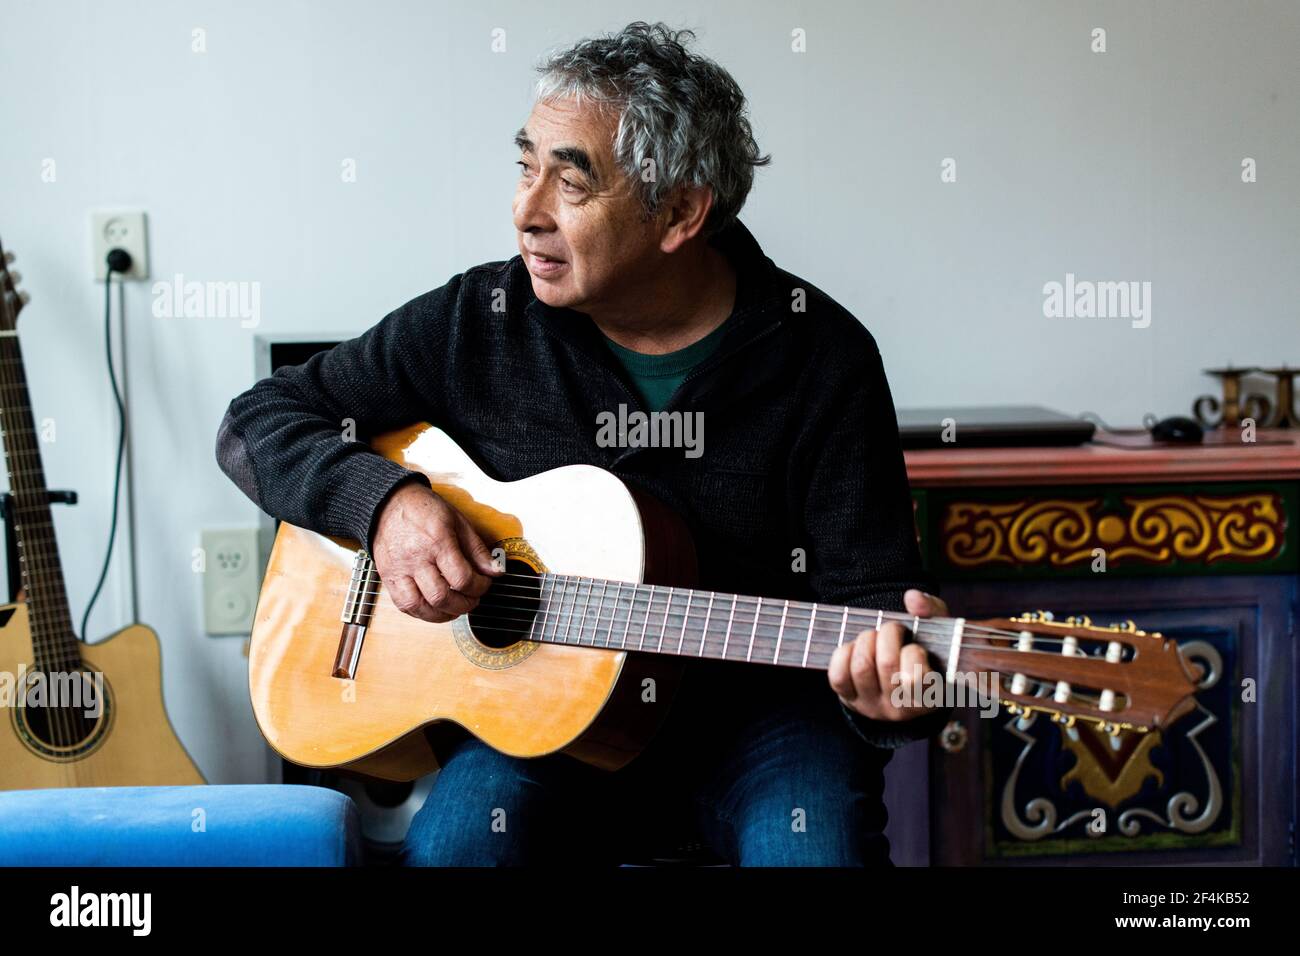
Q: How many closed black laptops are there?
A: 1